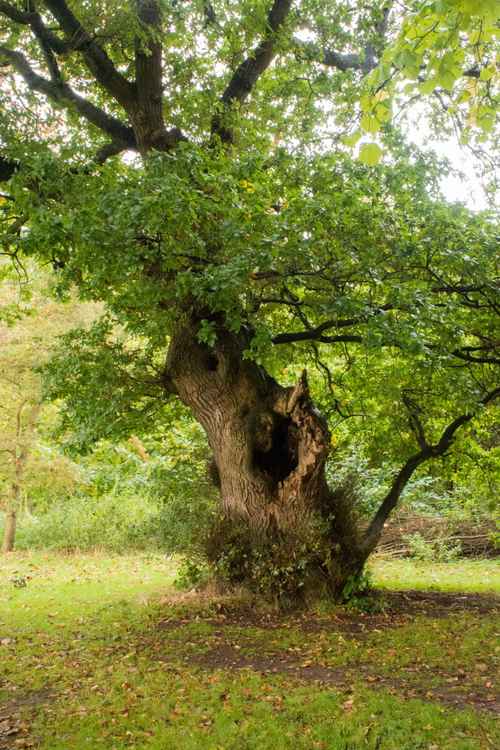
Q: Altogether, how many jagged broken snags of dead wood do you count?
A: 1